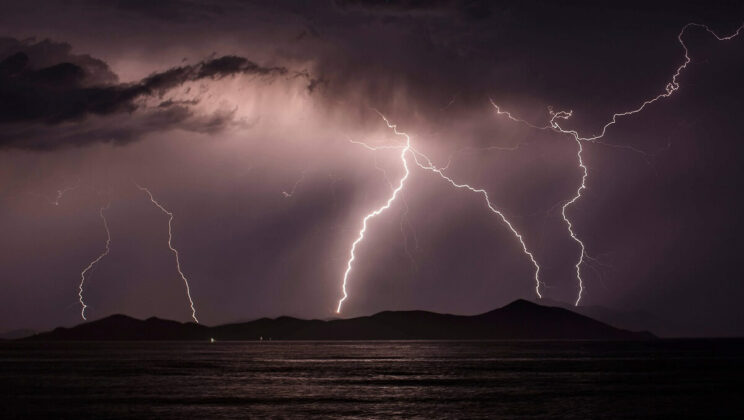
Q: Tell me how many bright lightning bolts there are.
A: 5